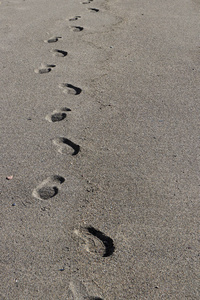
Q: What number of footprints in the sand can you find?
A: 13